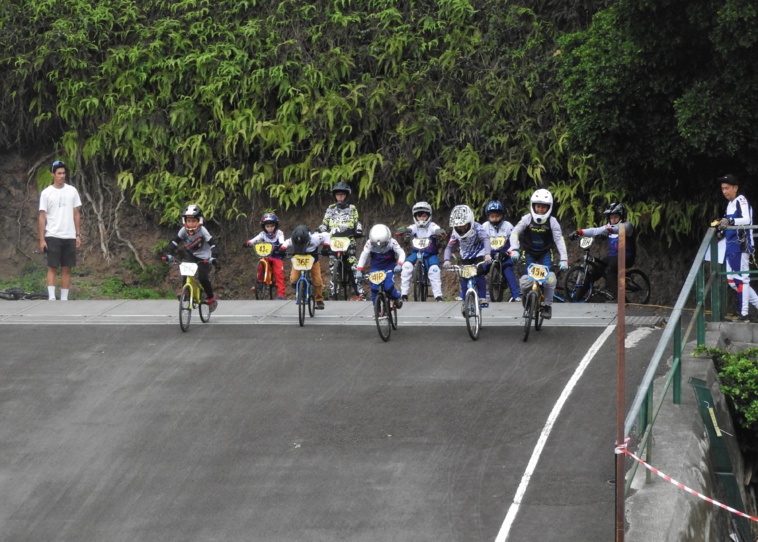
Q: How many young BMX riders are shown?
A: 10